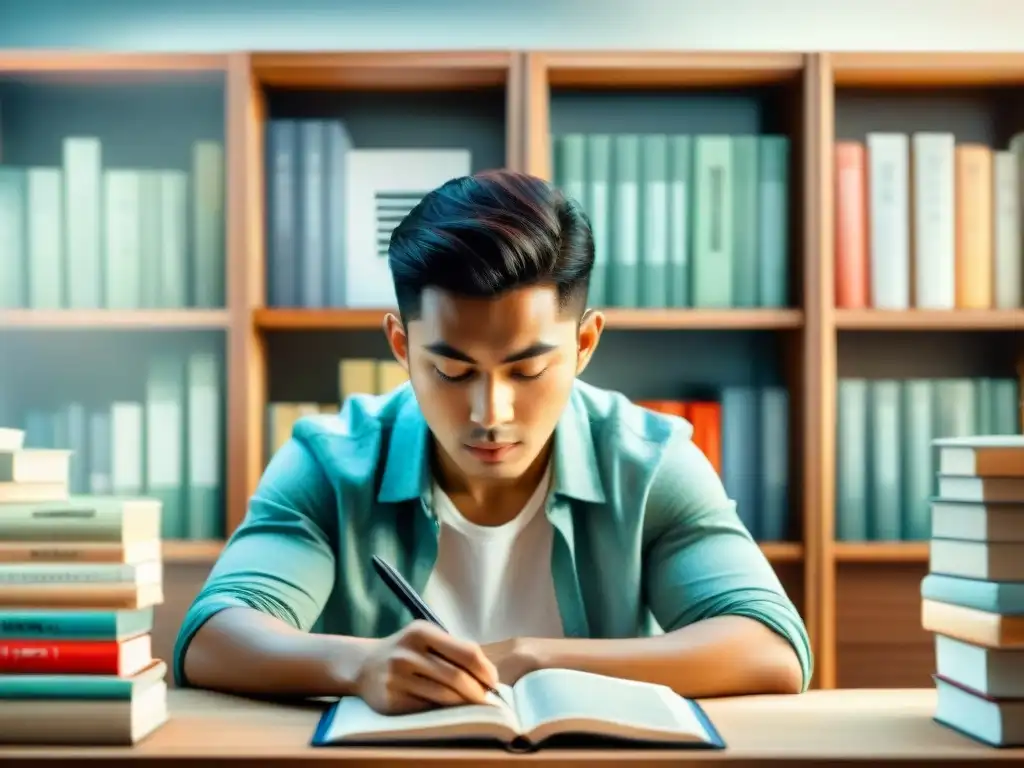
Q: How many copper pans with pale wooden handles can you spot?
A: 0